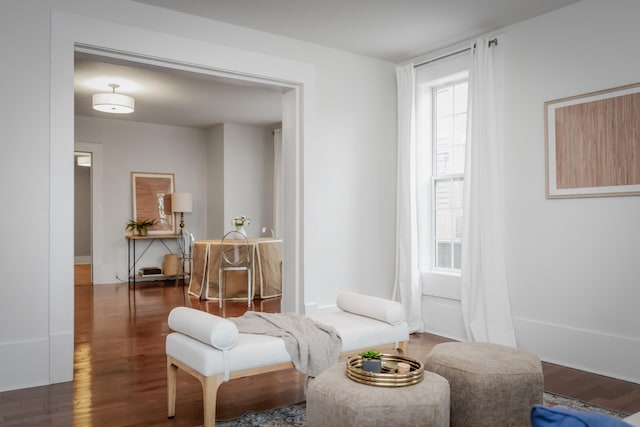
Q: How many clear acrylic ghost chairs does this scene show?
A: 3